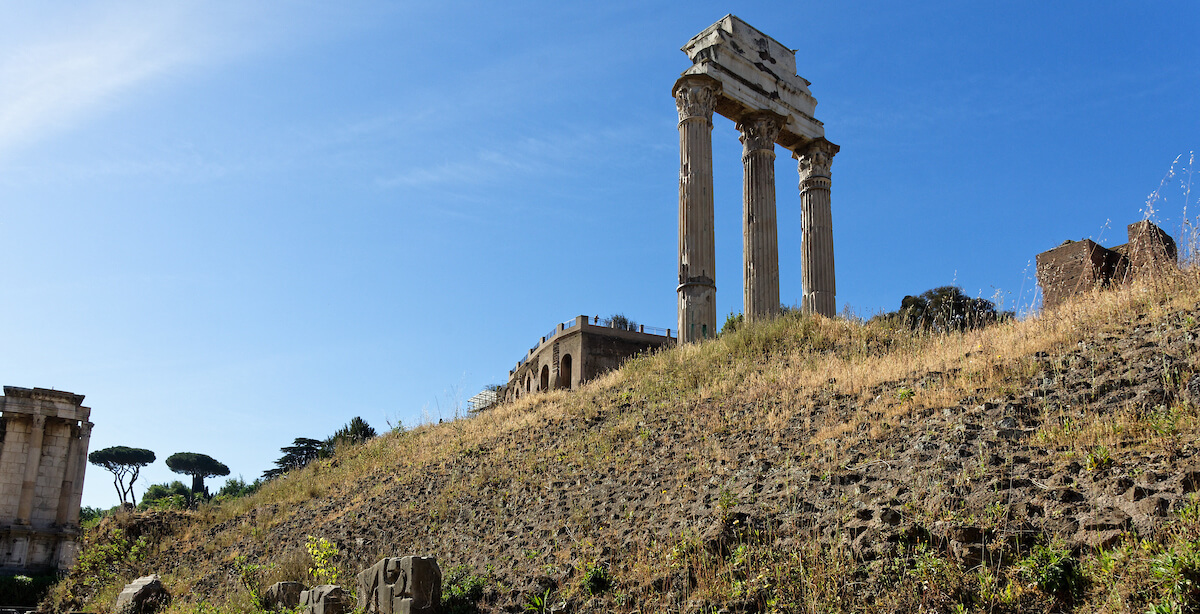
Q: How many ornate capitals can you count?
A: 3